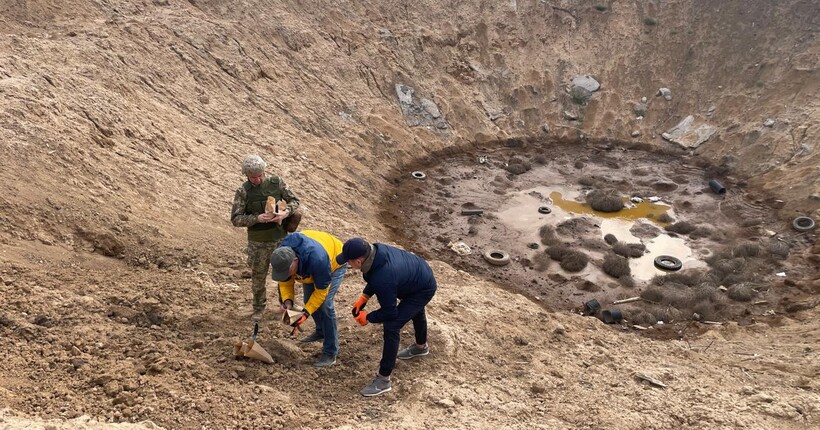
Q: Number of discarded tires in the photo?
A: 5